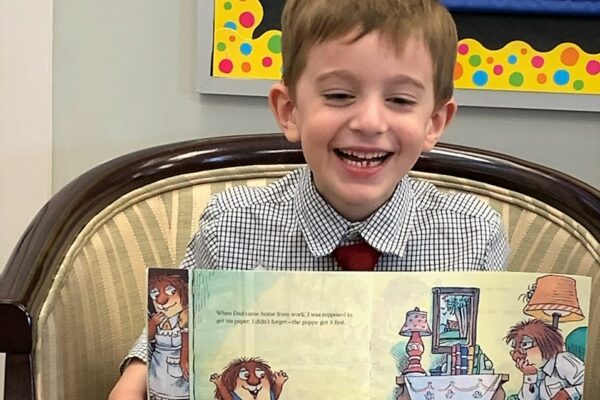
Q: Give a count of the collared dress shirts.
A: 2